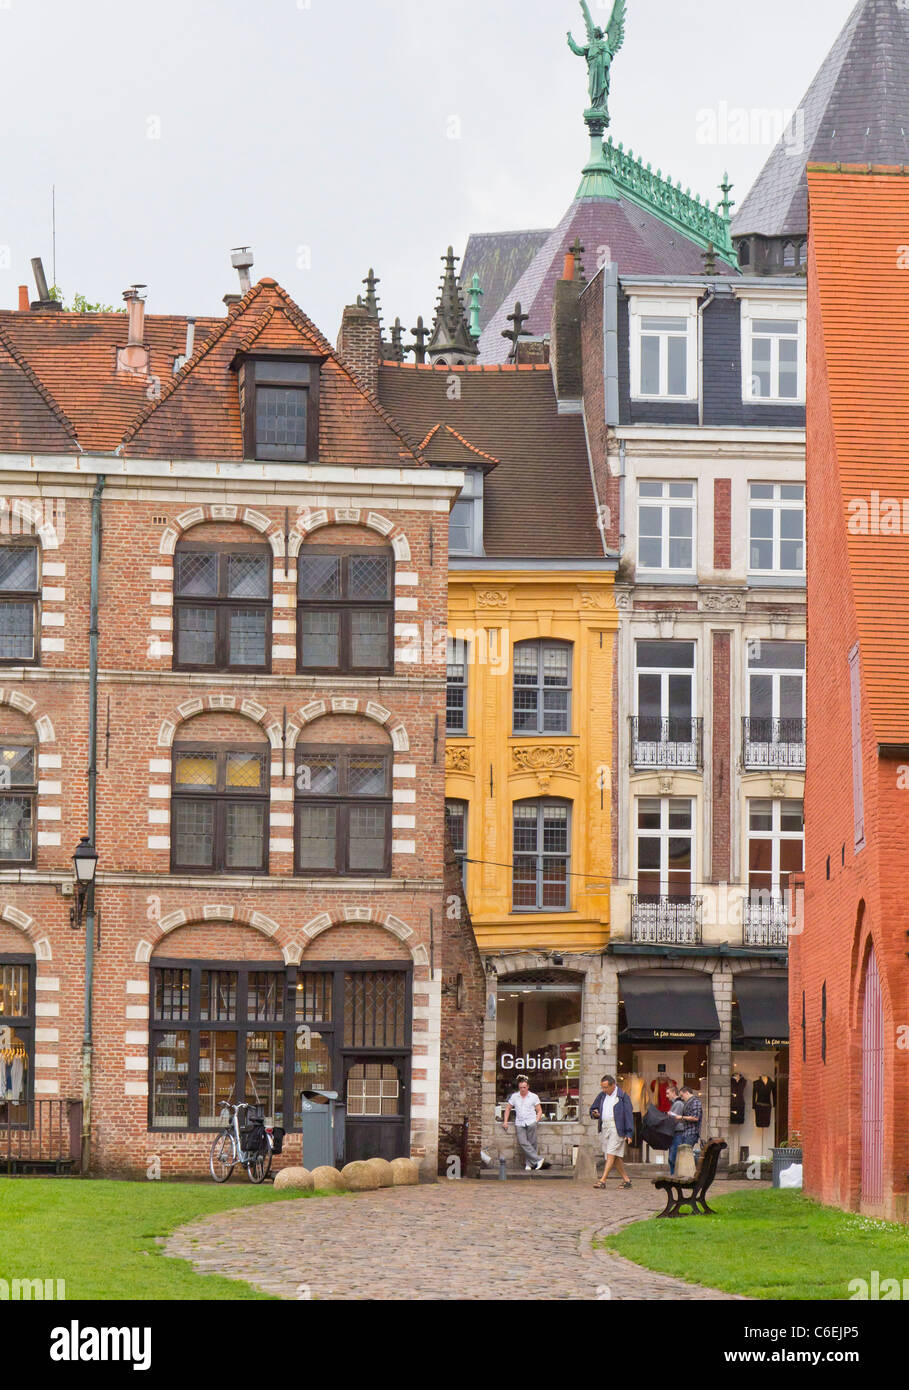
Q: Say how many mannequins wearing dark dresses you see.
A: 2